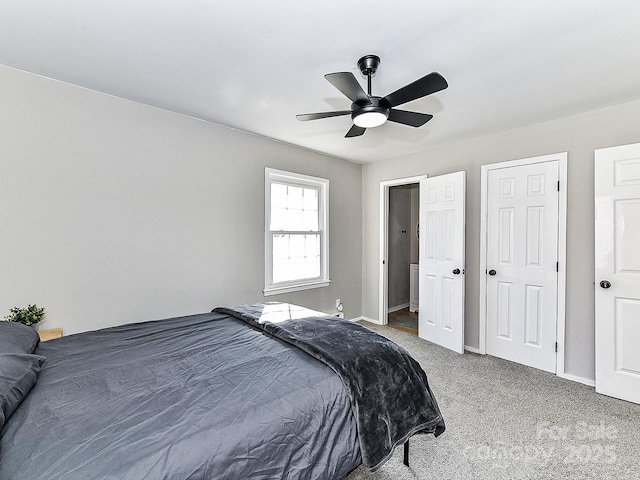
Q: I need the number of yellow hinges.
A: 0